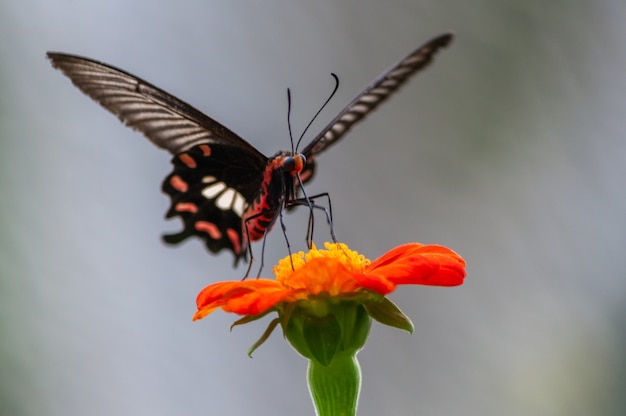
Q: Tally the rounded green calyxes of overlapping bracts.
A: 1